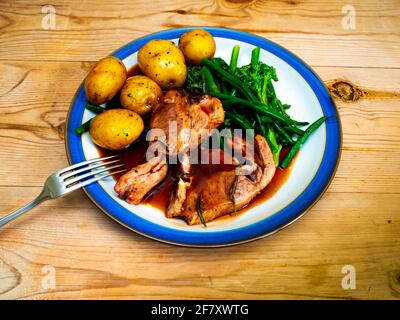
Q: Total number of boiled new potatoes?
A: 5